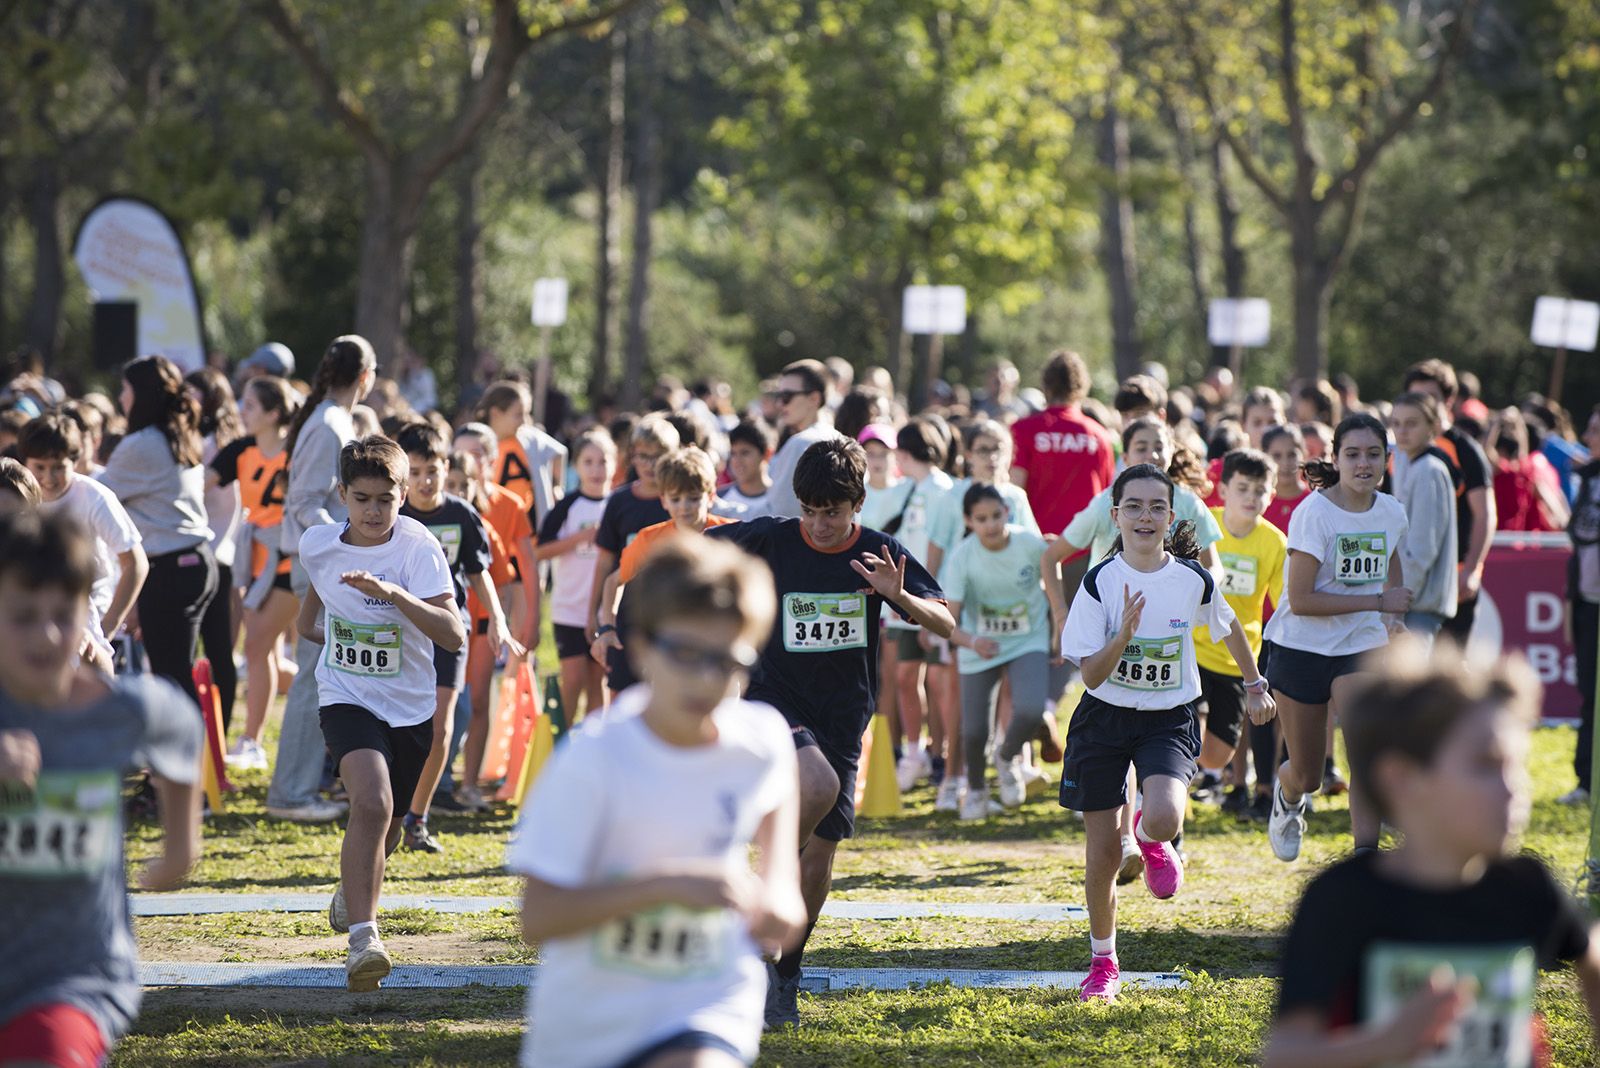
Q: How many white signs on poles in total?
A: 4